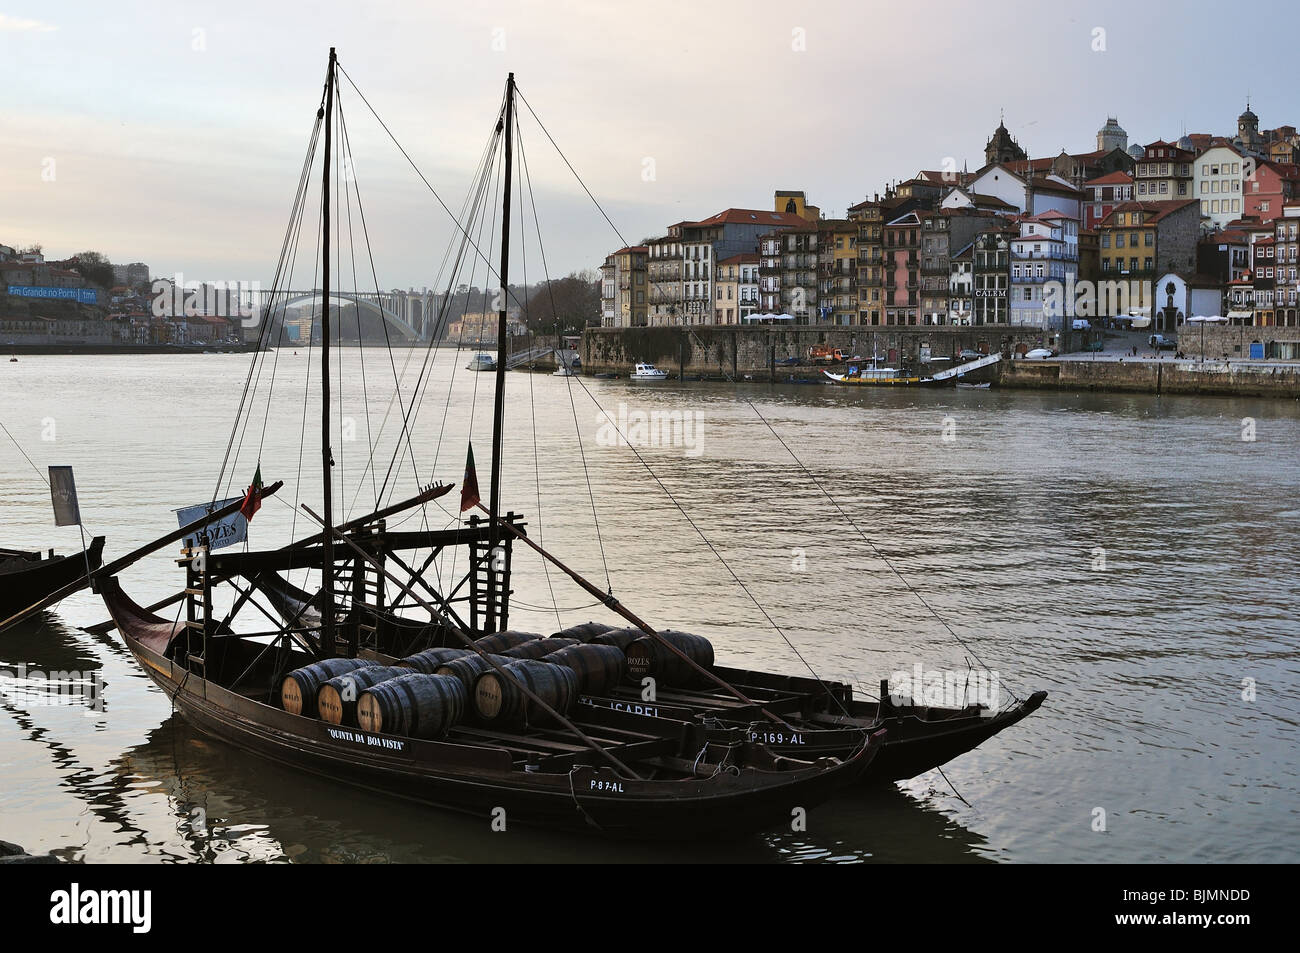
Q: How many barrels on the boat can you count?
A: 12